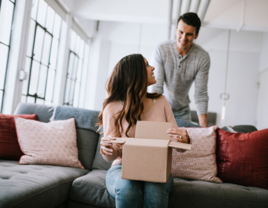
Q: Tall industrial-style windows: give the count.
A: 3